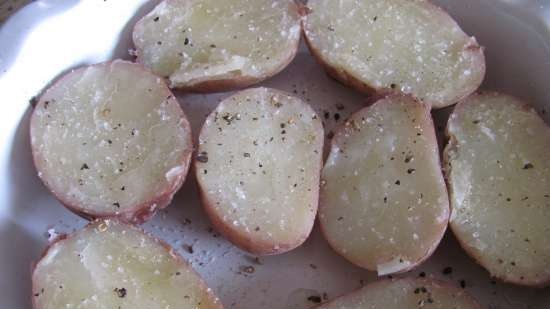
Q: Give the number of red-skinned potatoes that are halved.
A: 8